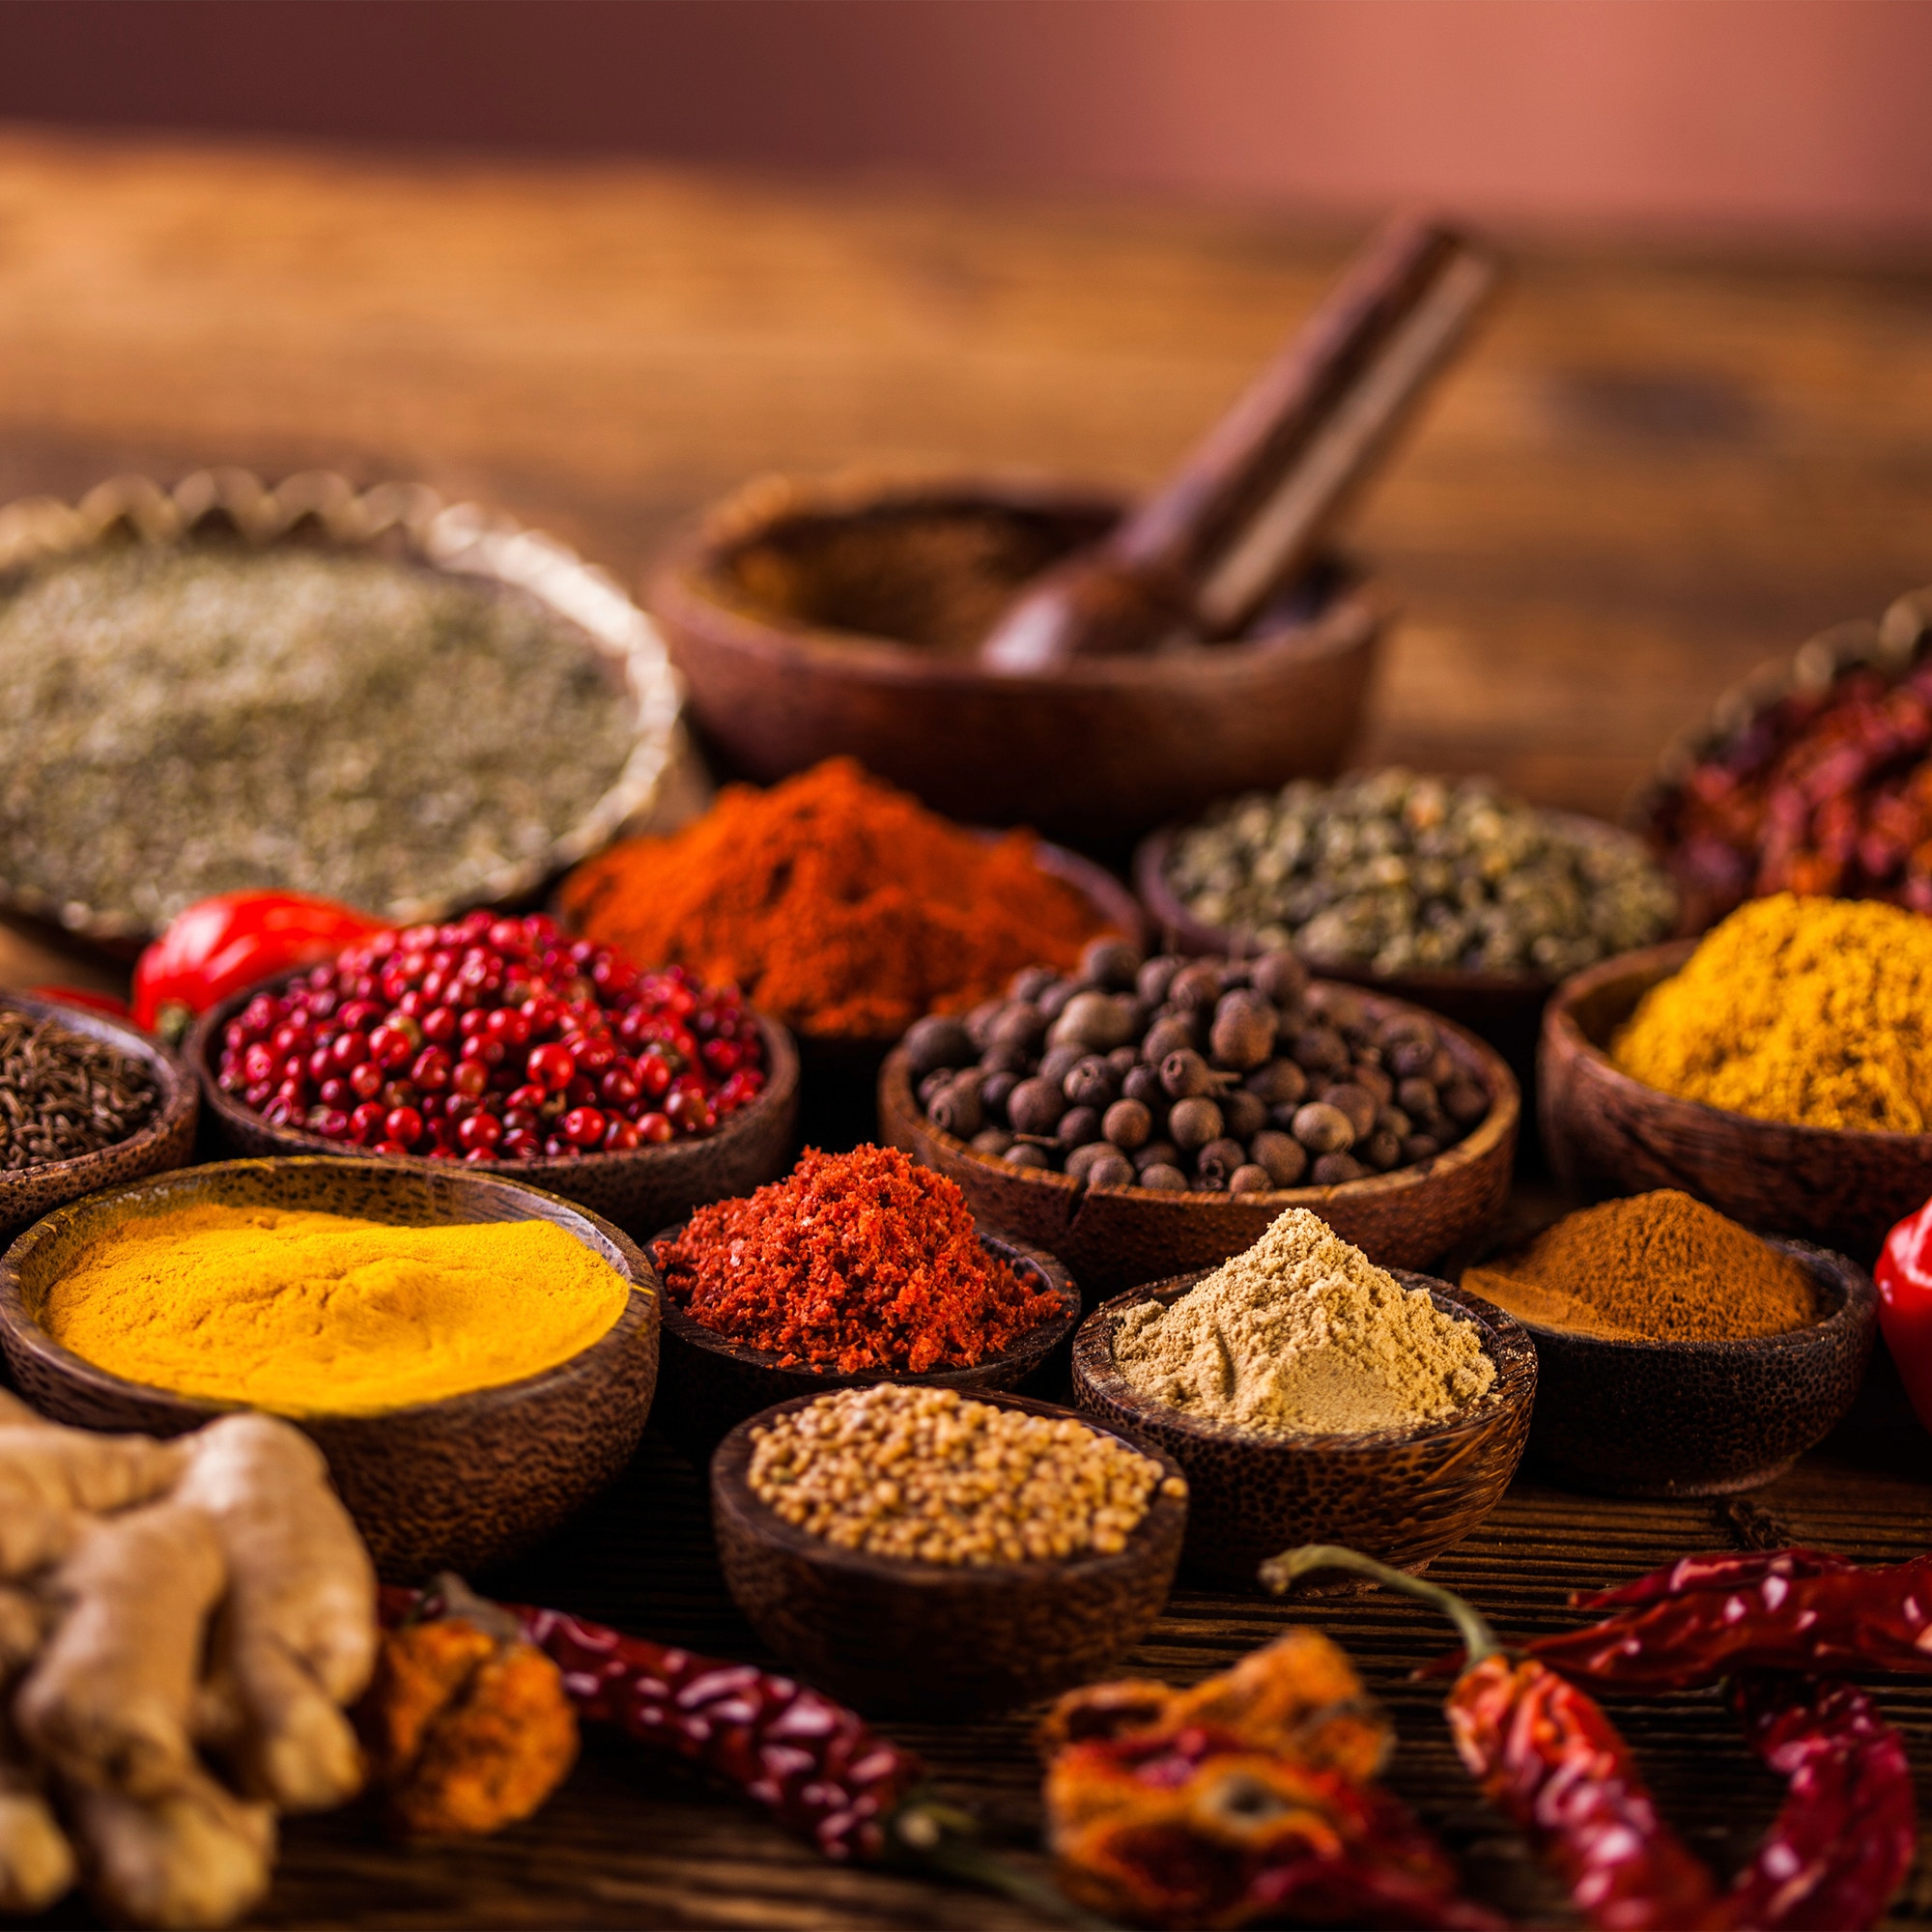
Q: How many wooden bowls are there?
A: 12